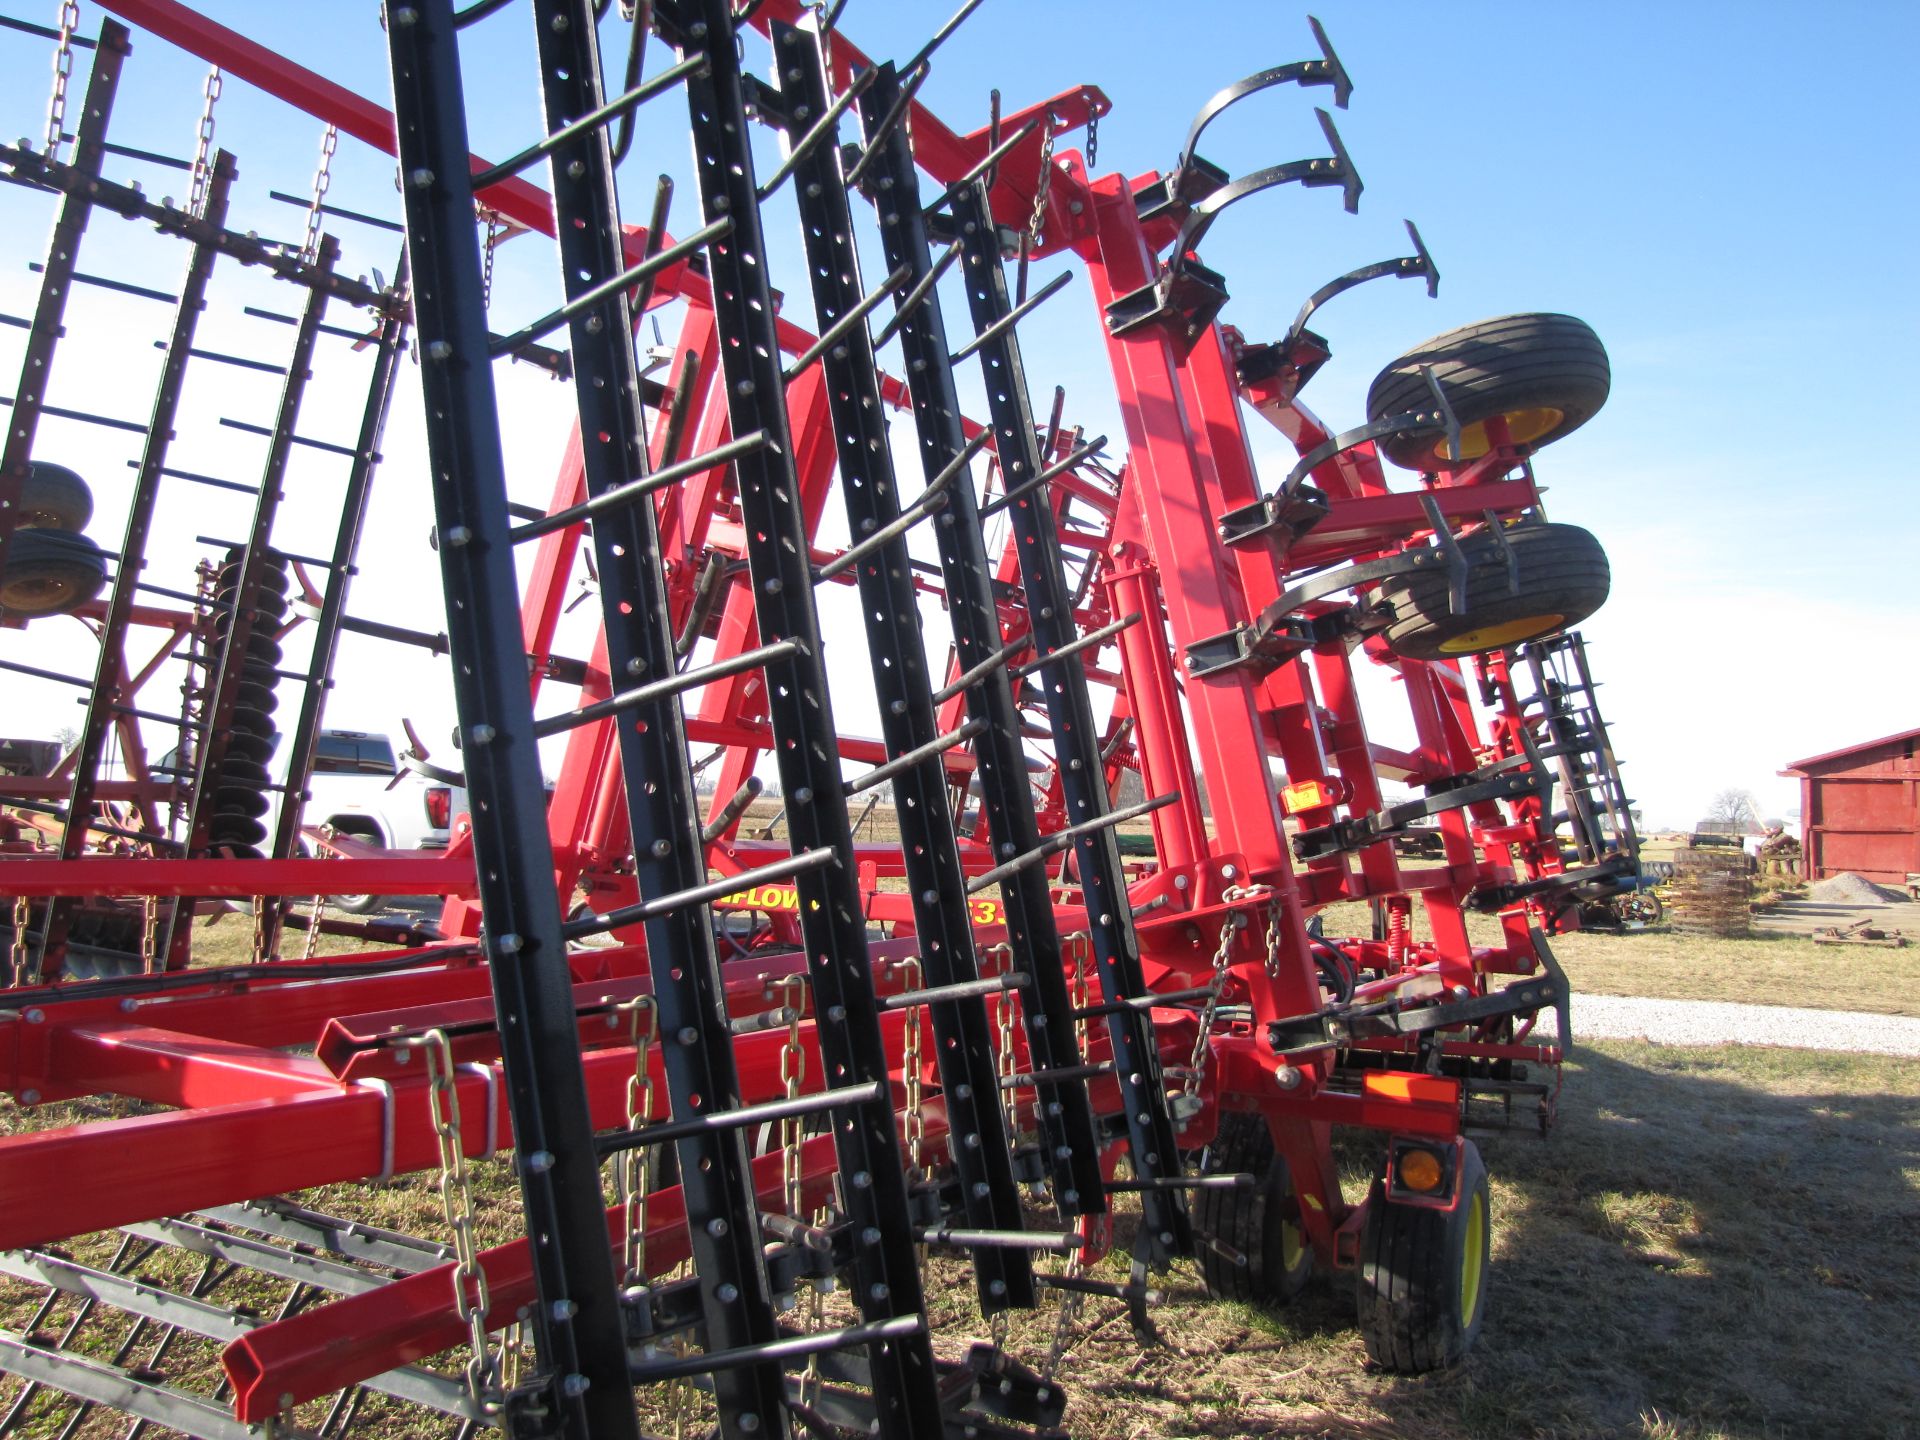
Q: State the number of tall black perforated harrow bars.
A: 6